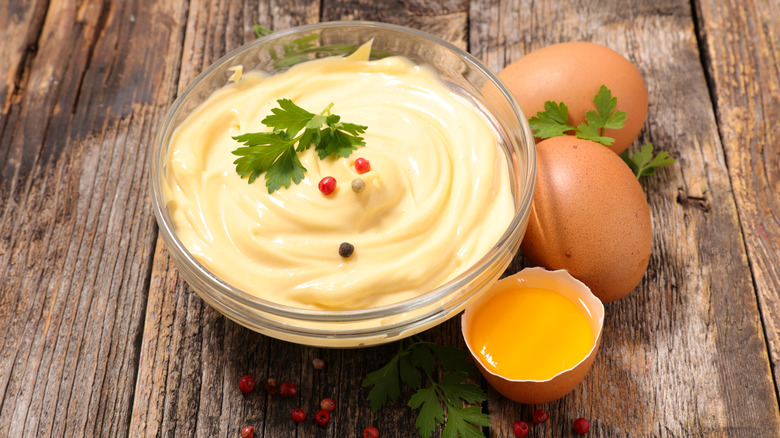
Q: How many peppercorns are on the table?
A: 12